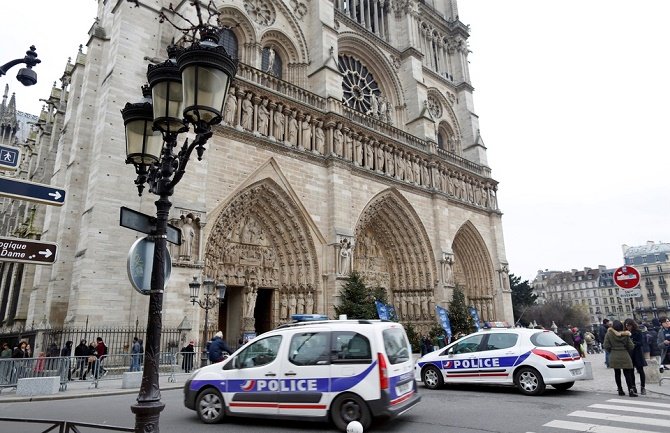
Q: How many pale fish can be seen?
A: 0